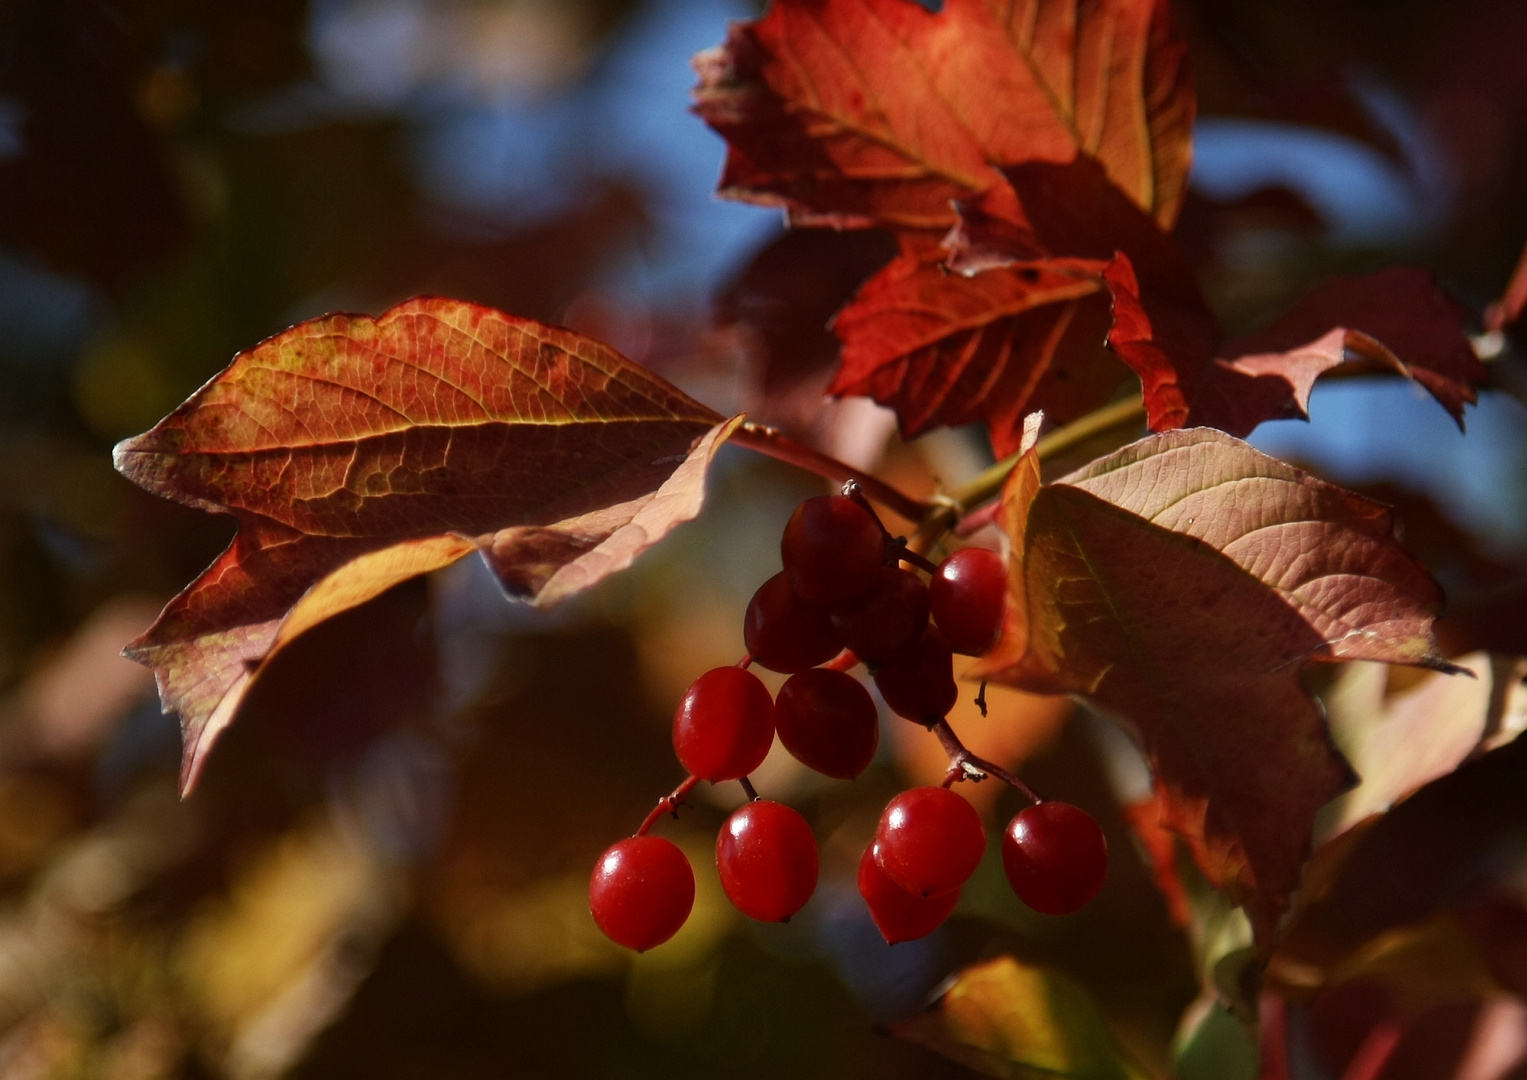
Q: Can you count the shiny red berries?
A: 12